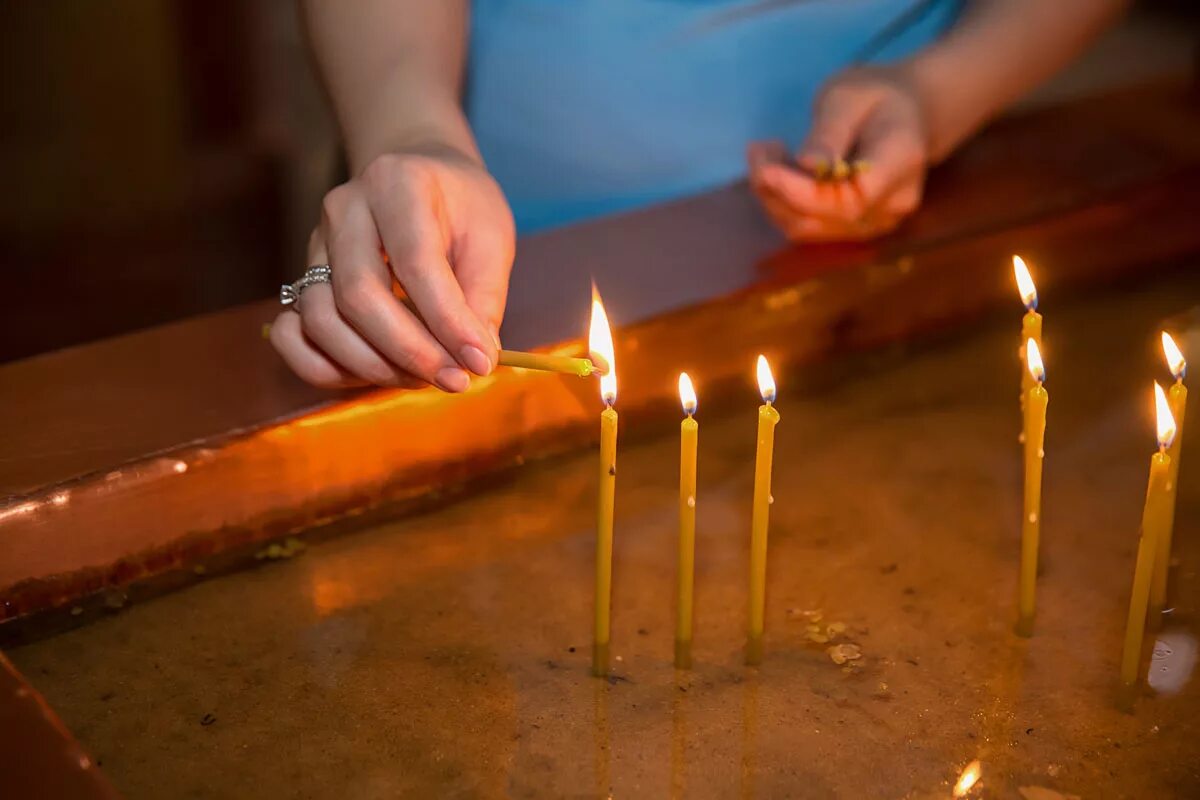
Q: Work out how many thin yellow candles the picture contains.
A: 8